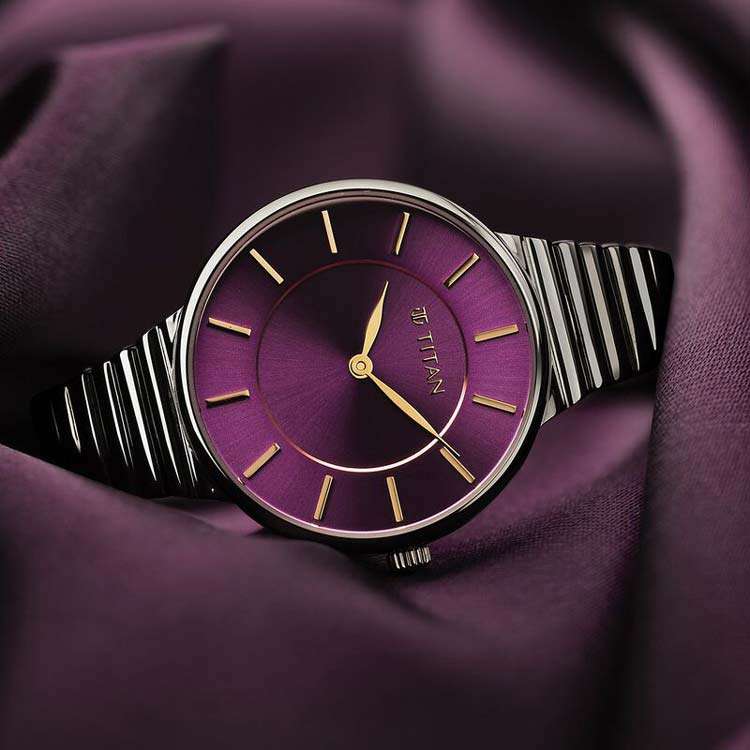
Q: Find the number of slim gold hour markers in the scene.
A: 12